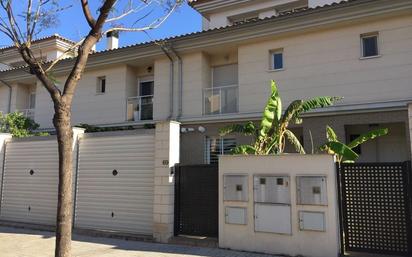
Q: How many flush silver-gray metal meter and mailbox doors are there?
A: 6